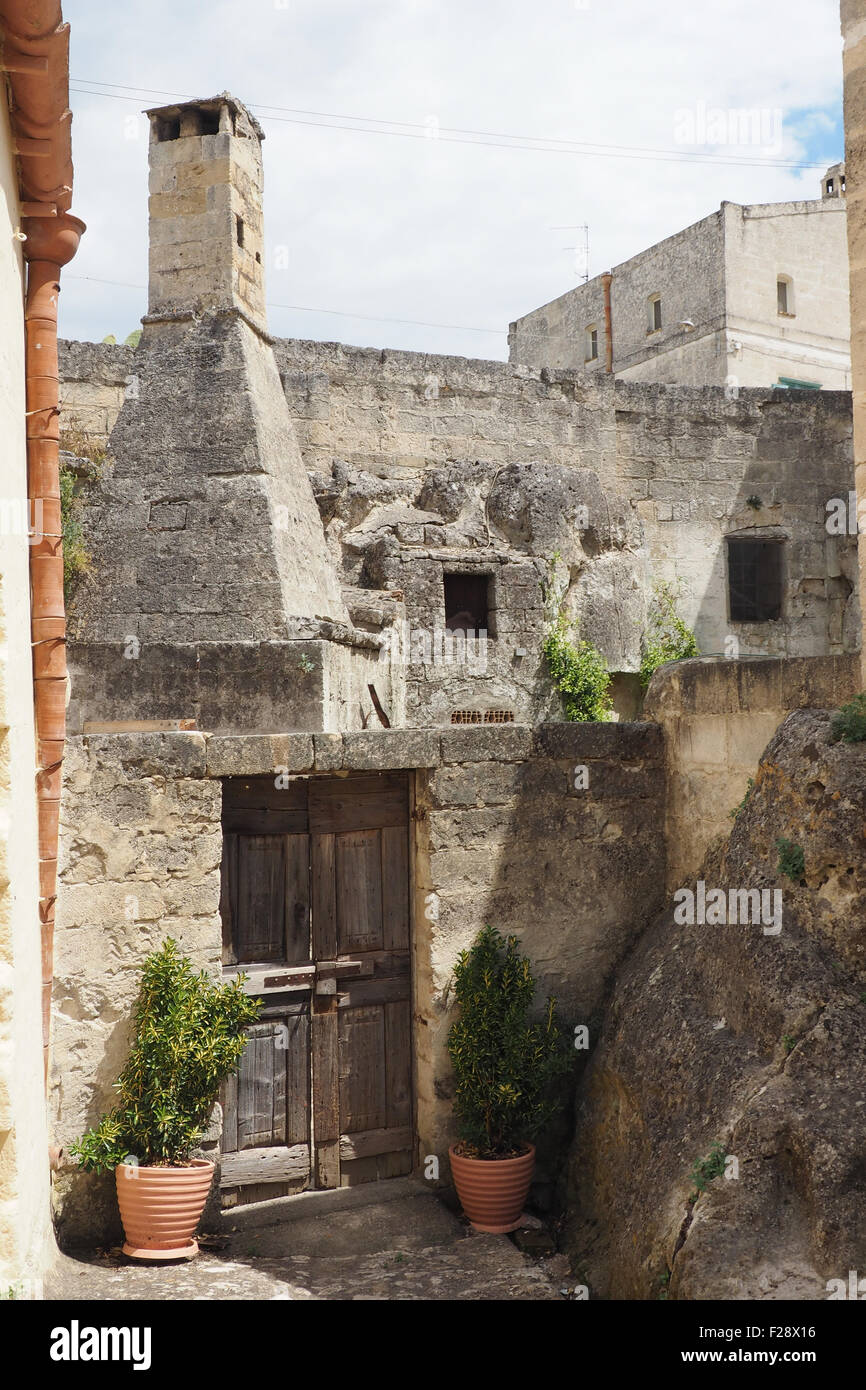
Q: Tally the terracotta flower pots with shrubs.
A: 2